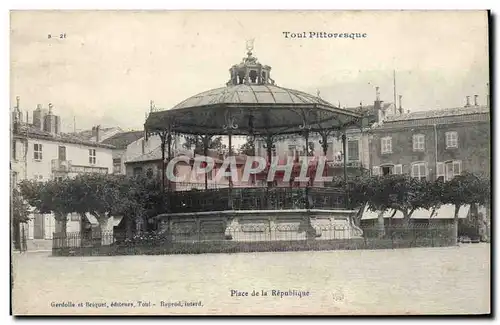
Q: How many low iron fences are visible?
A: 1